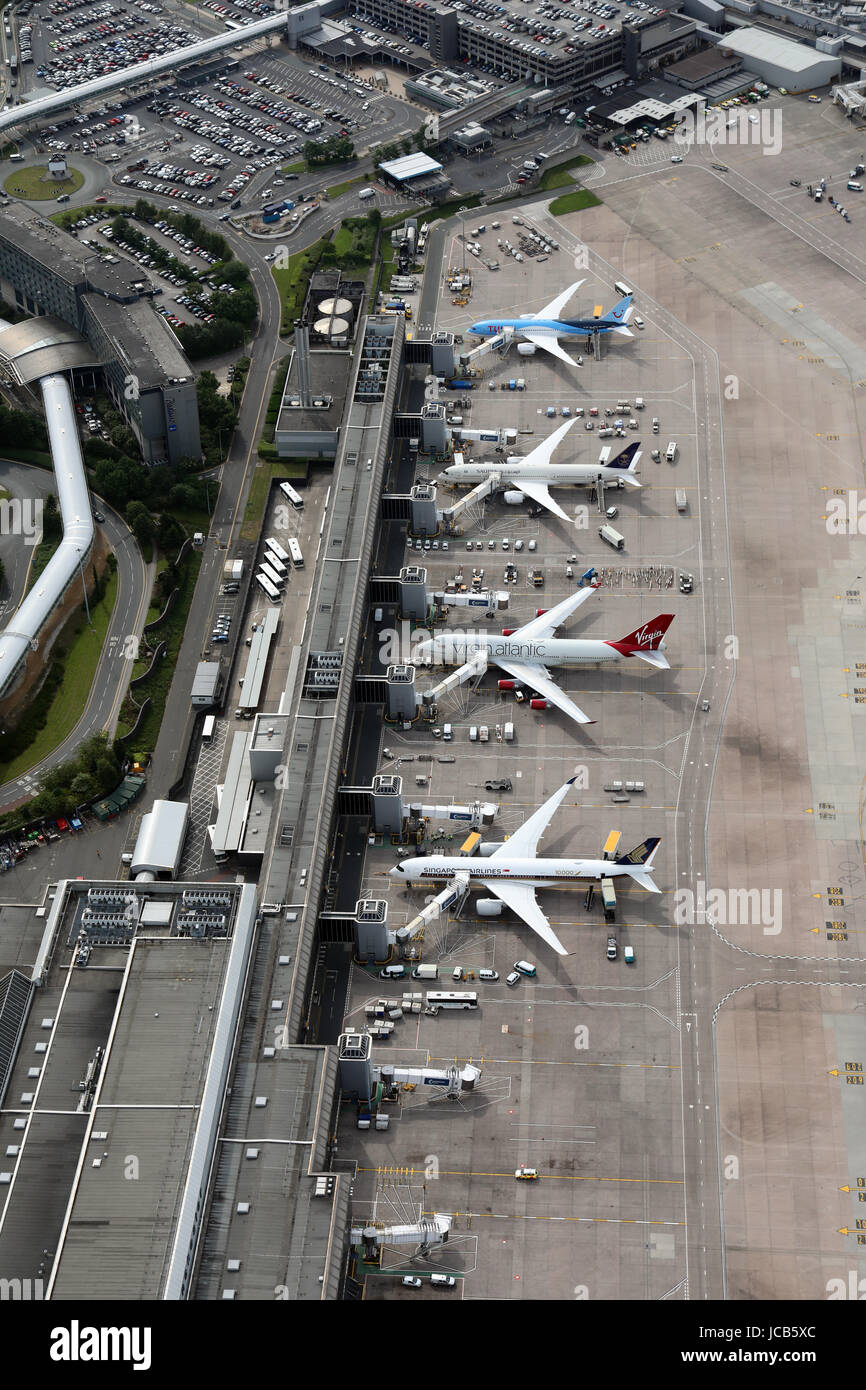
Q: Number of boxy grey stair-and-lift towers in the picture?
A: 8